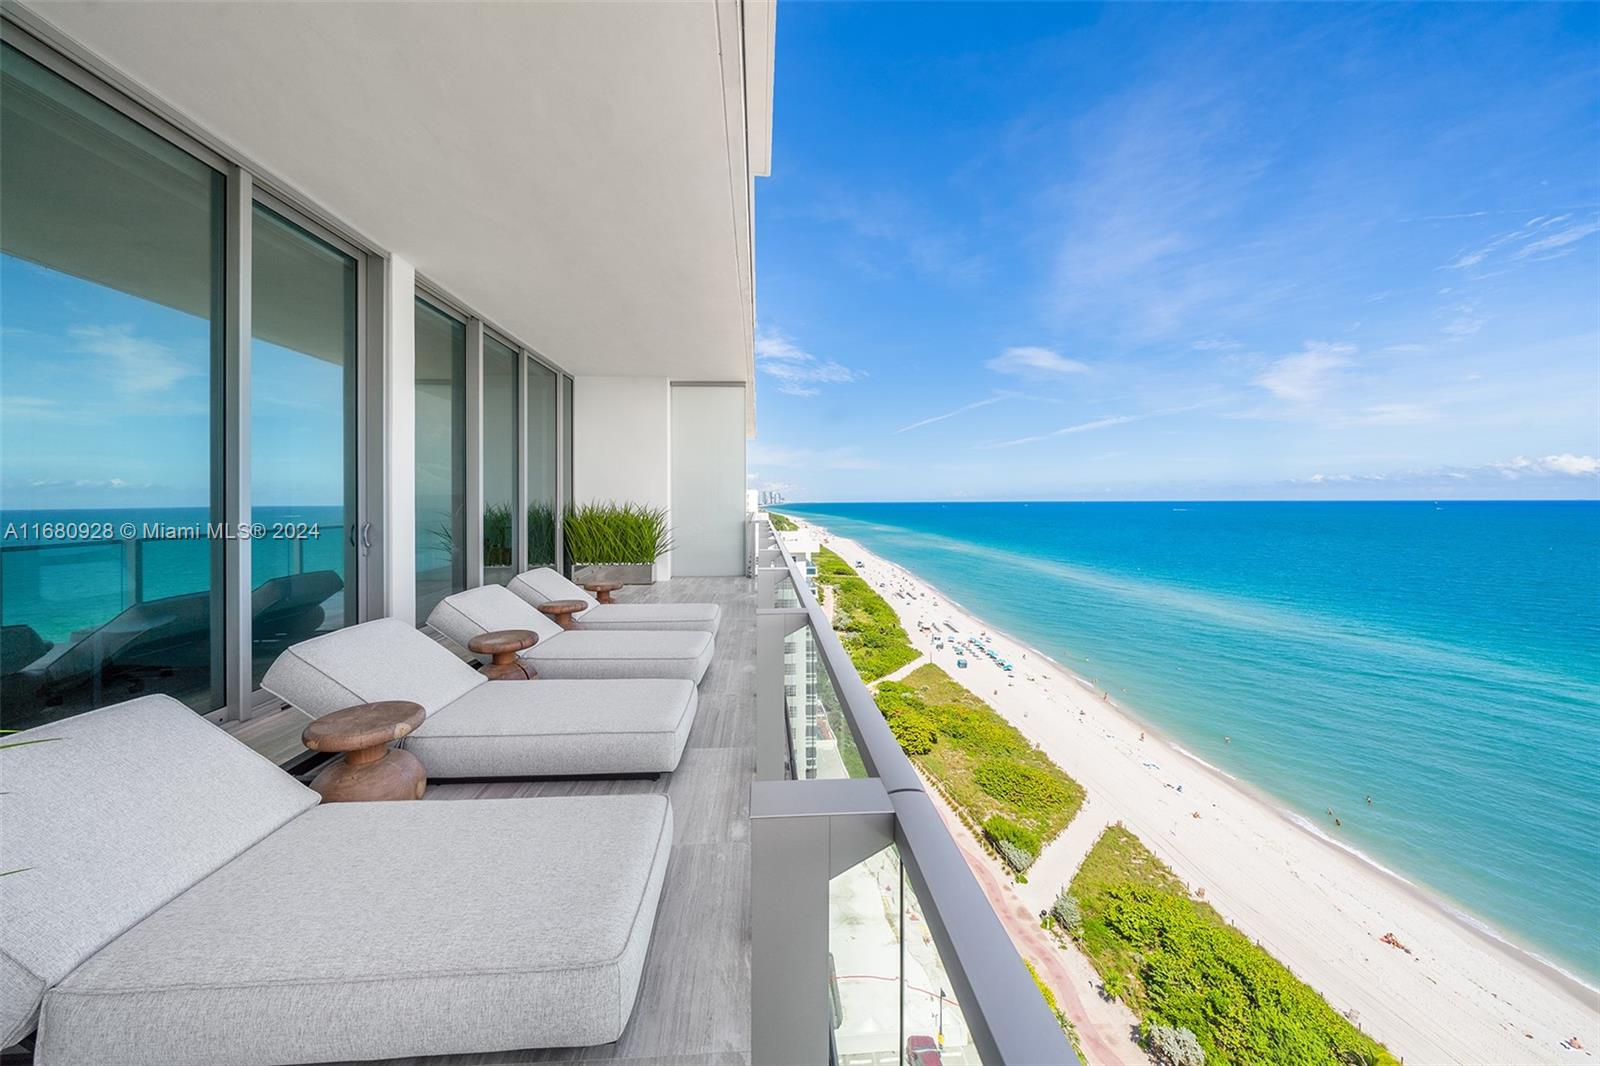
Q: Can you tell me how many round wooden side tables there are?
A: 4